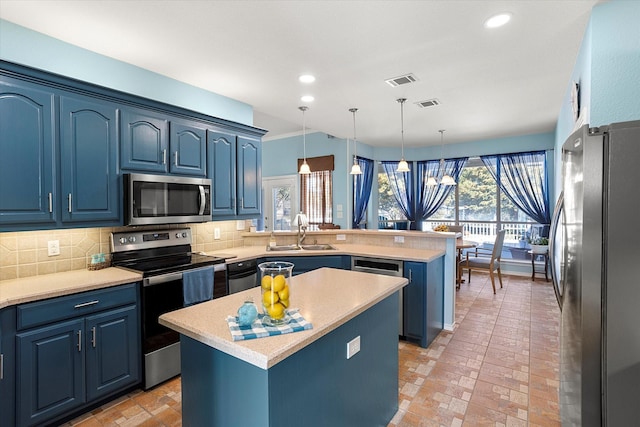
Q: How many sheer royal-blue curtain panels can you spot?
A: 4